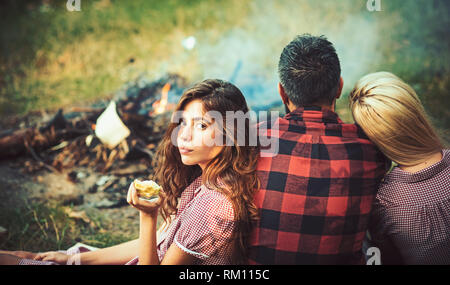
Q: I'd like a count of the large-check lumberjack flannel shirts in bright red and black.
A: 1